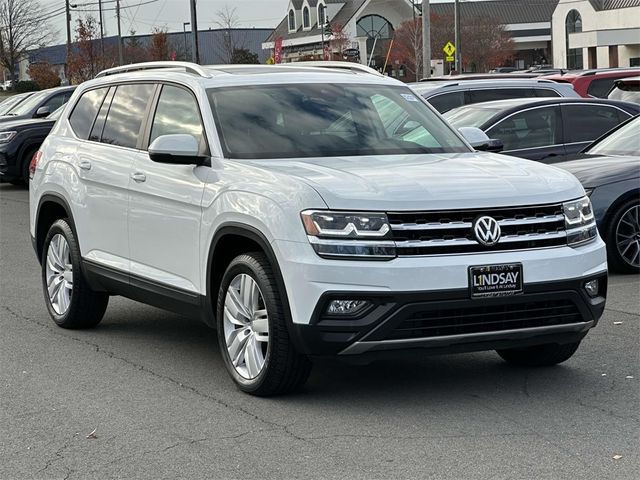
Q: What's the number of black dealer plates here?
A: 1